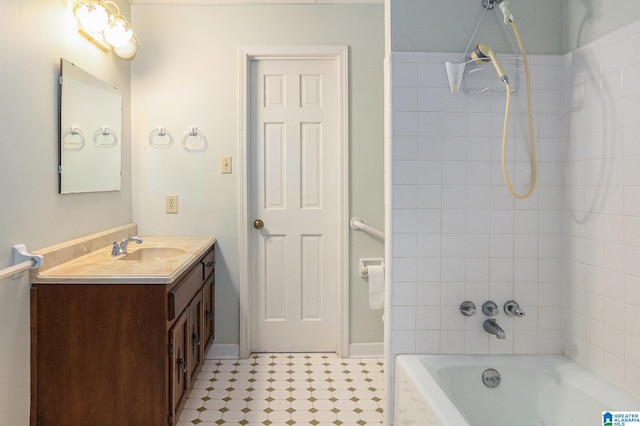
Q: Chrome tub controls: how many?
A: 3